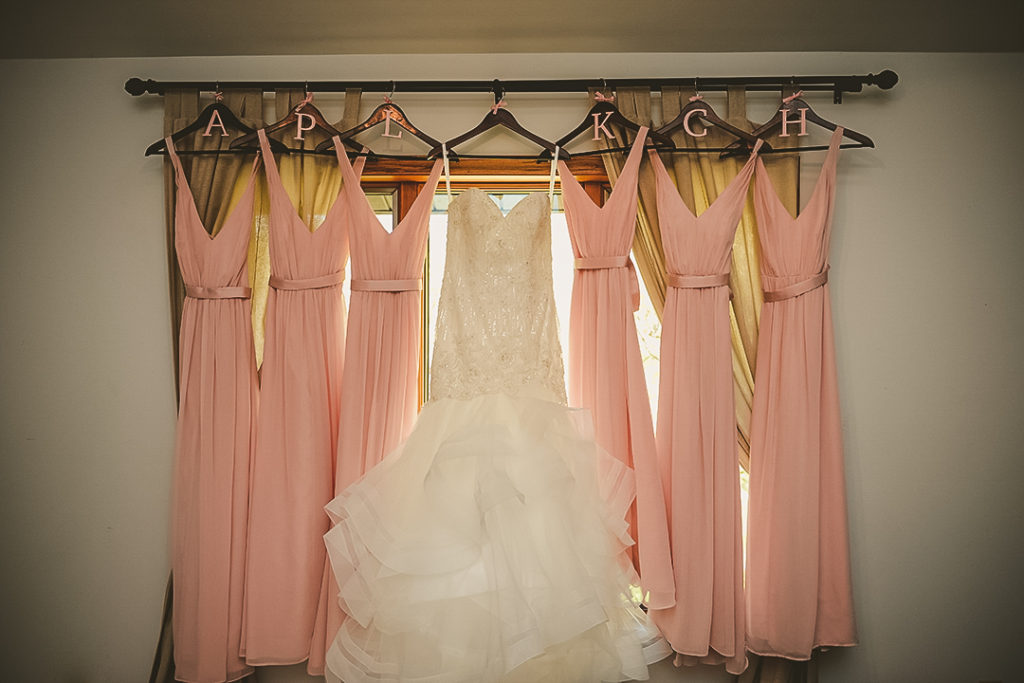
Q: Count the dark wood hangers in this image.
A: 7